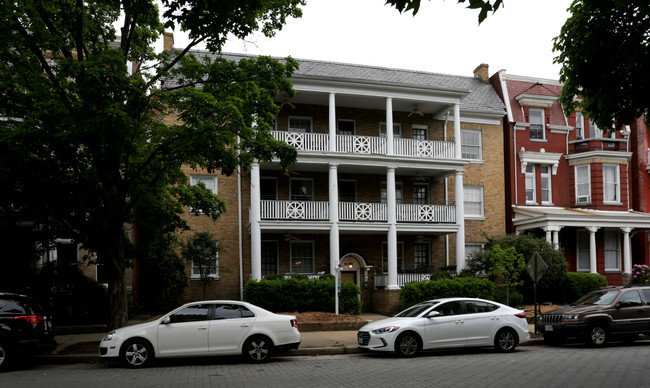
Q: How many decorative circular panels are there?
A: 6